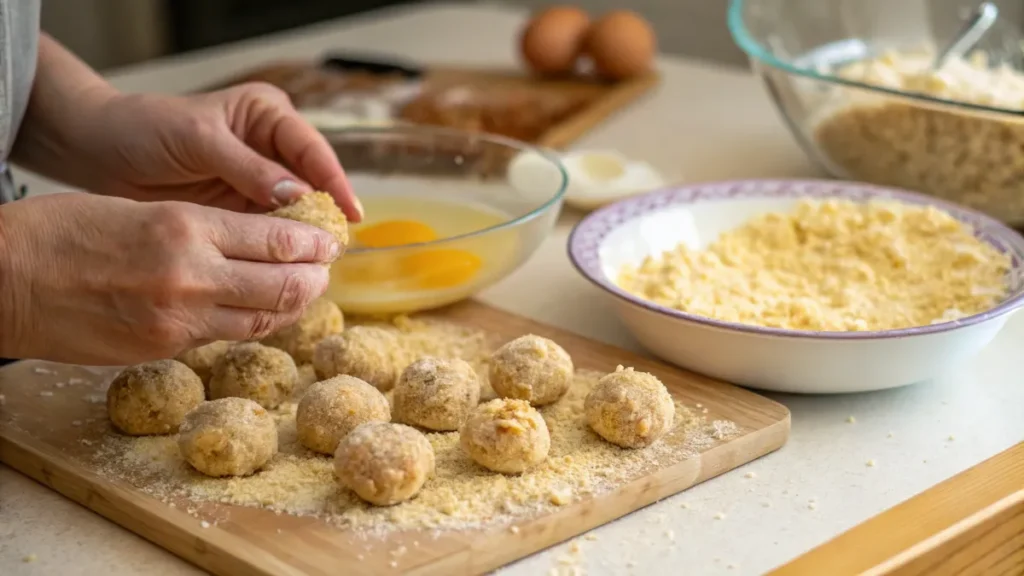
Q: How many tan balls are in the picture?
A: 13